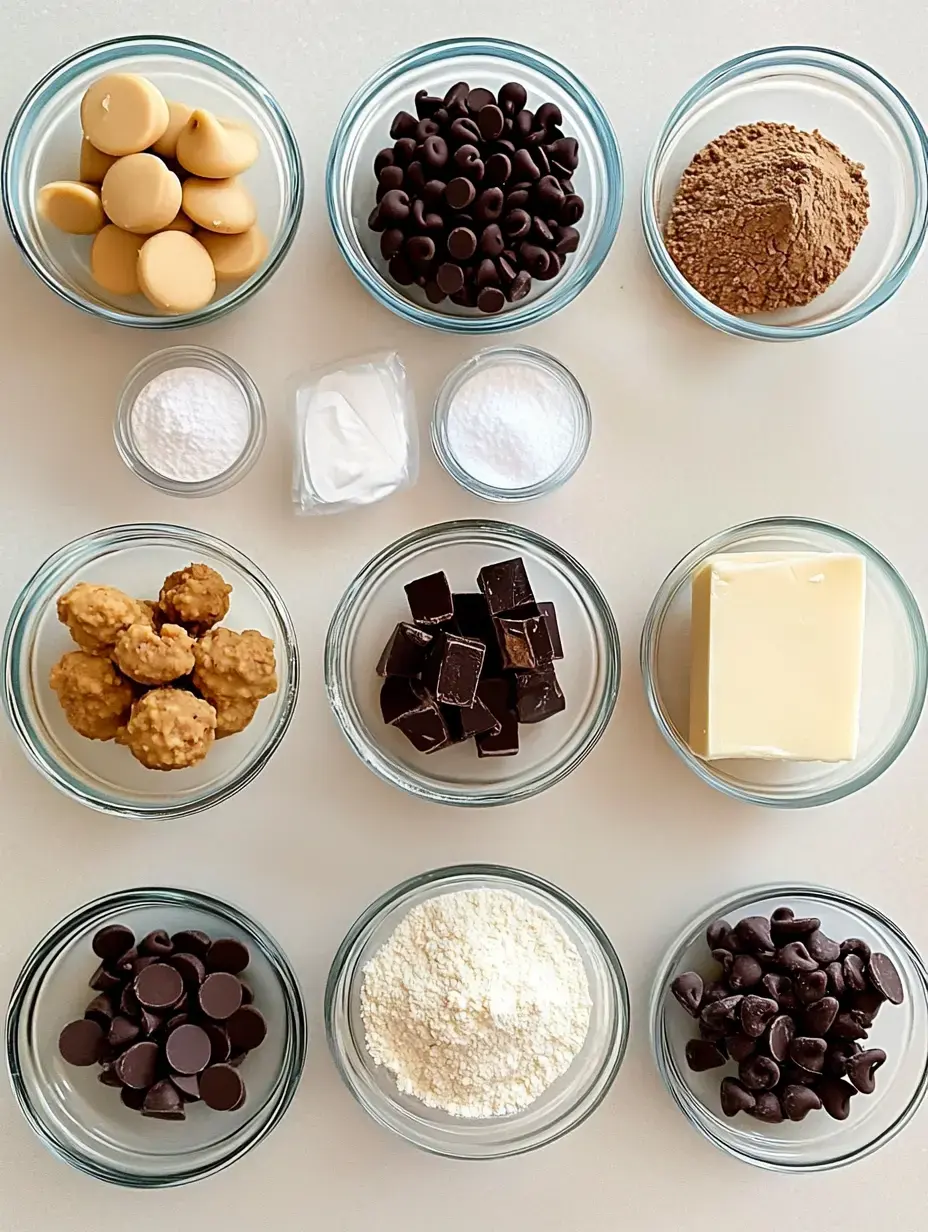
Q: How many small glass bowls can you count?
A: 2